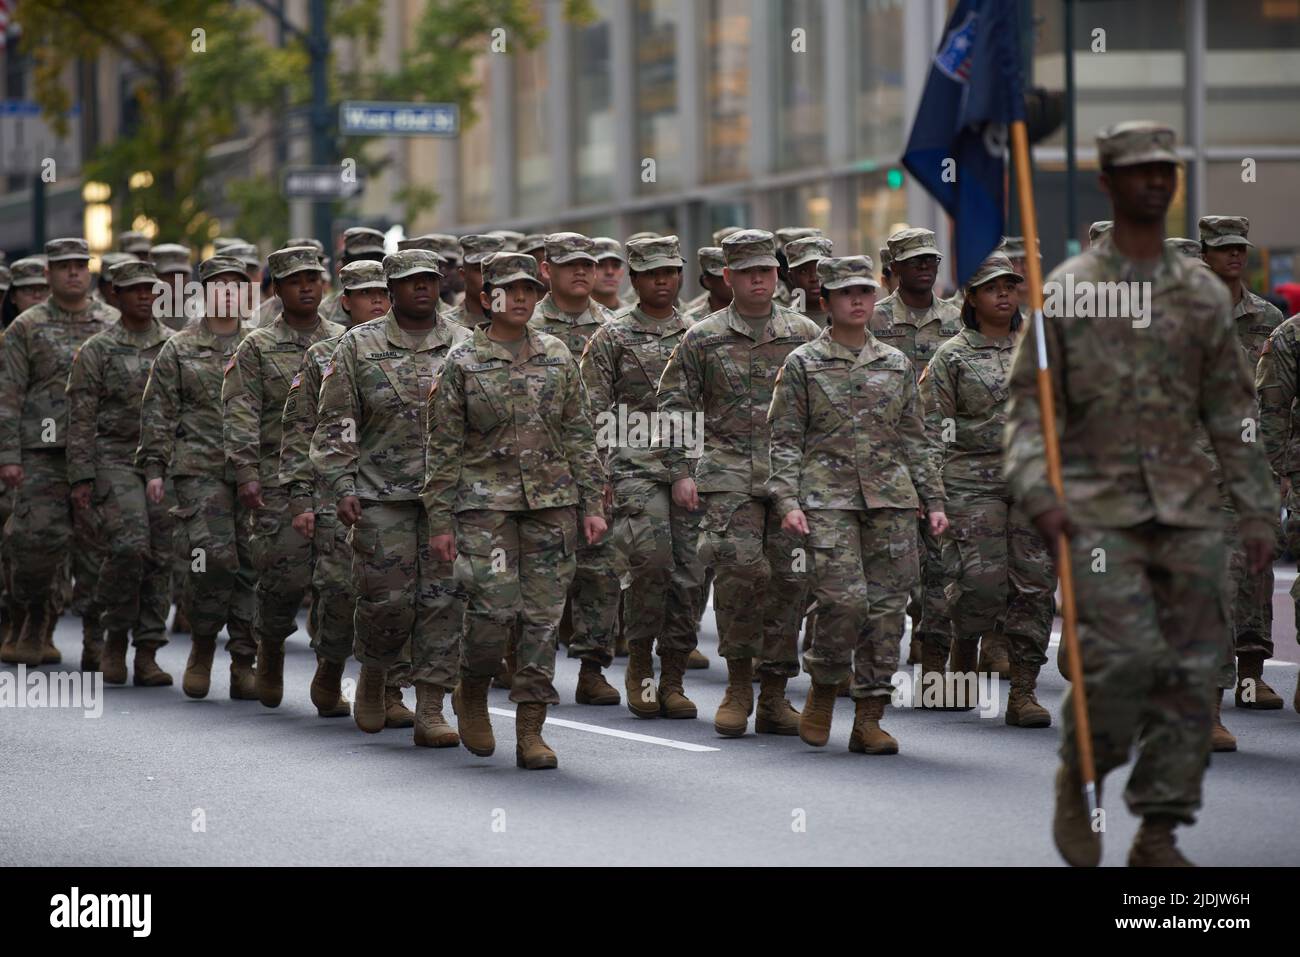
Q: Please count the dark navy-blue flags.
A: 1